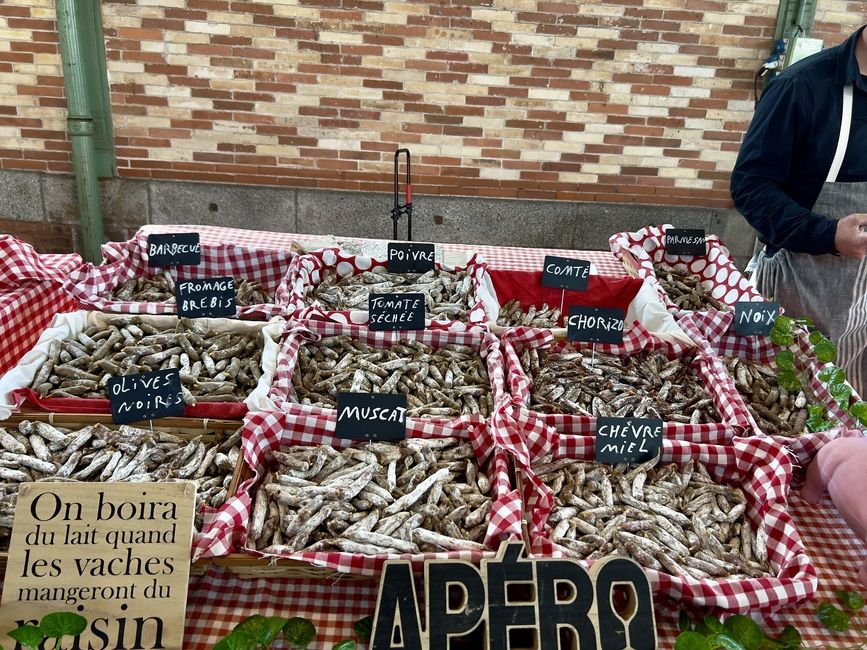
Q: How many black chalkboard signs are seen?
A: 11